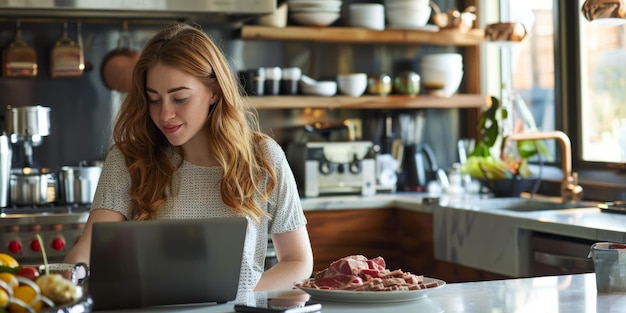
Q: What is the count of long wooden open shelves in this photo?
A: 2